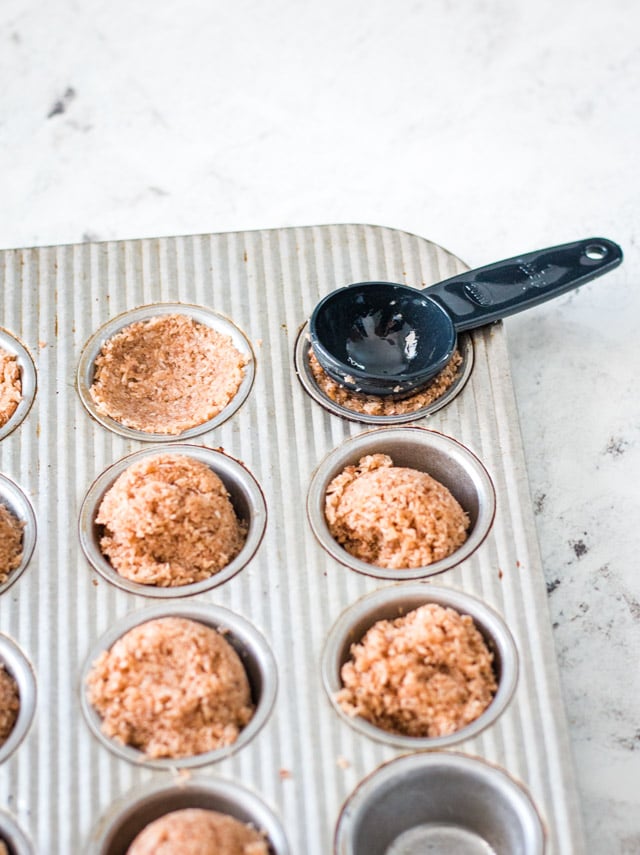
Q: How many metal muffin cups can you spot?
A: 12